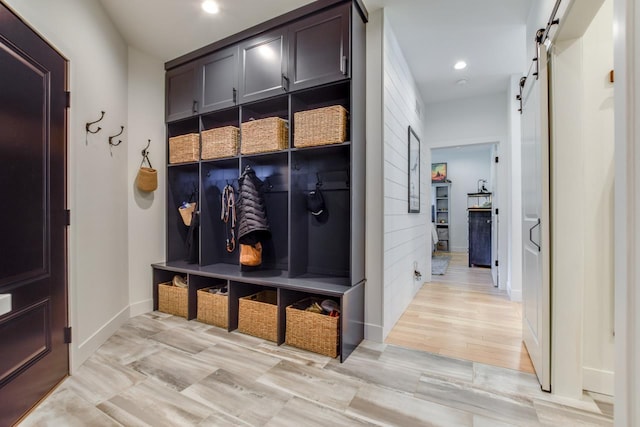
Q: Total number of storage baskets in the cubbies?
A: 8